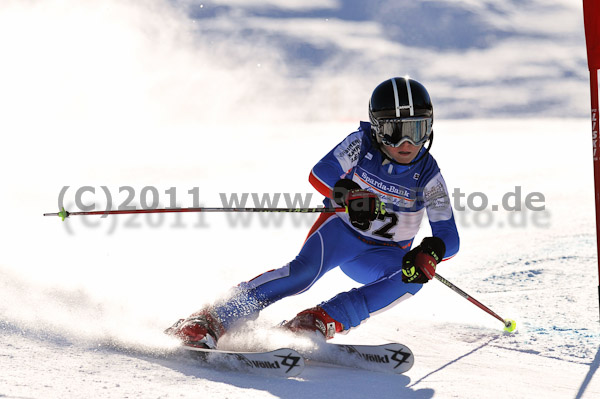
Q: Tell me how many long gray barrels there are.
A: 0